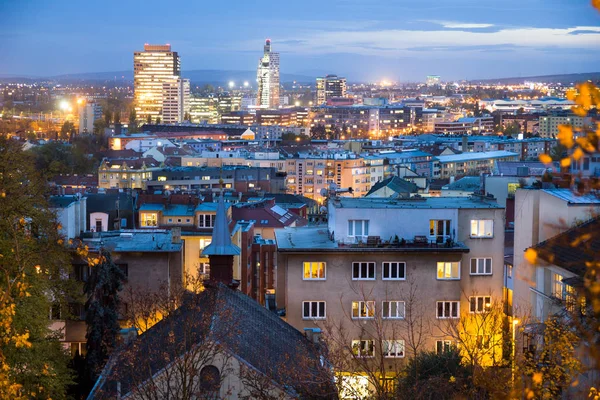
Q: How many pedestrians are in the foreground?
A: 0